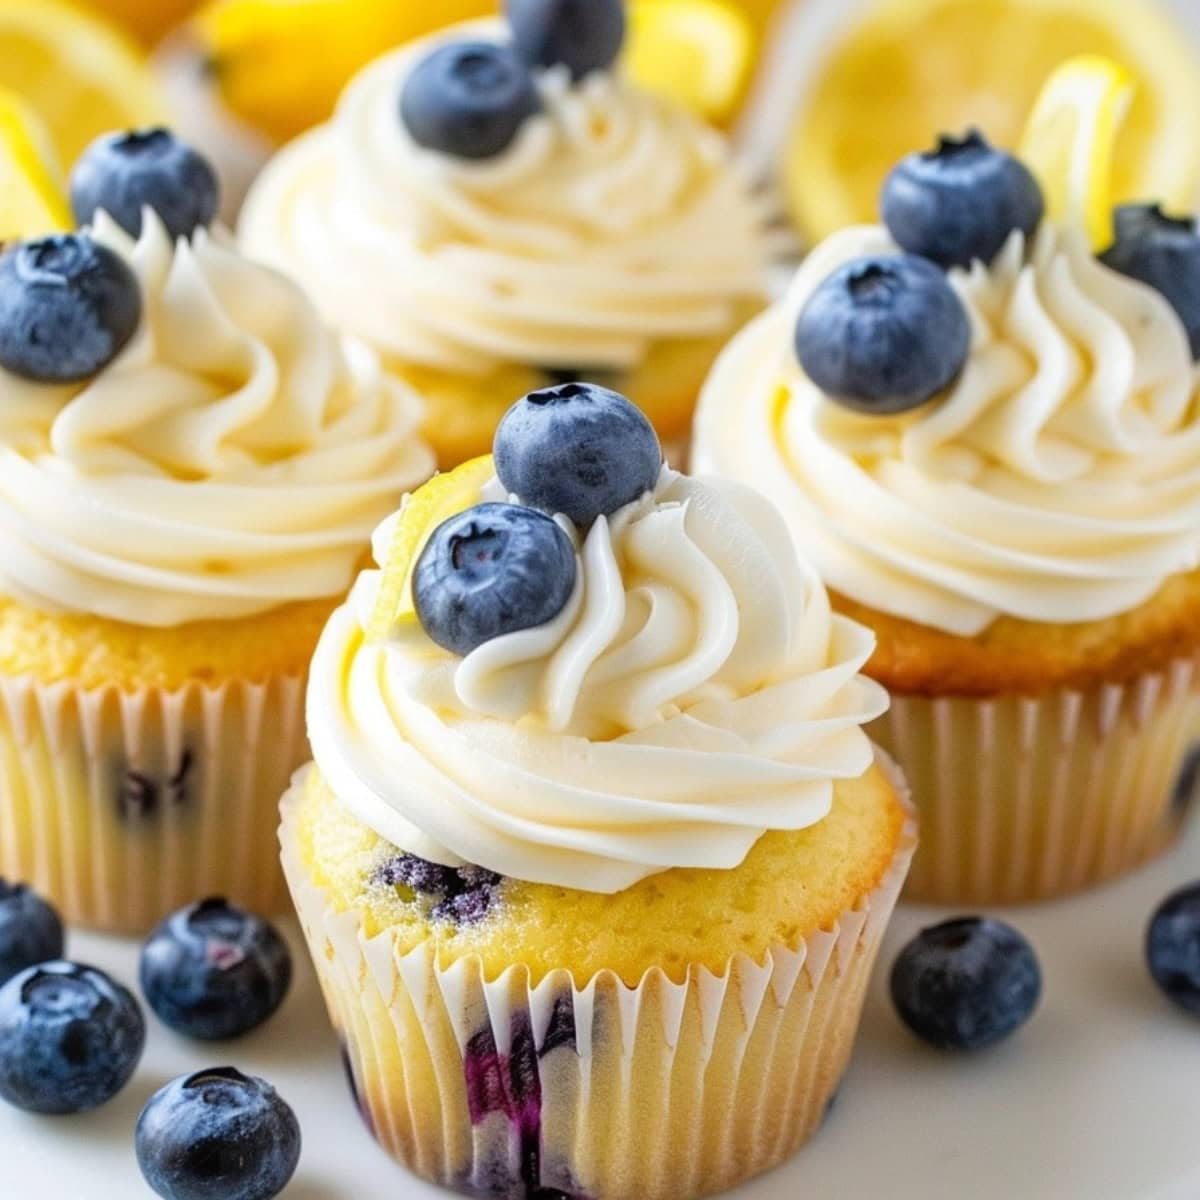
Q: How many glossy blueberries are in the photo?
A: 15